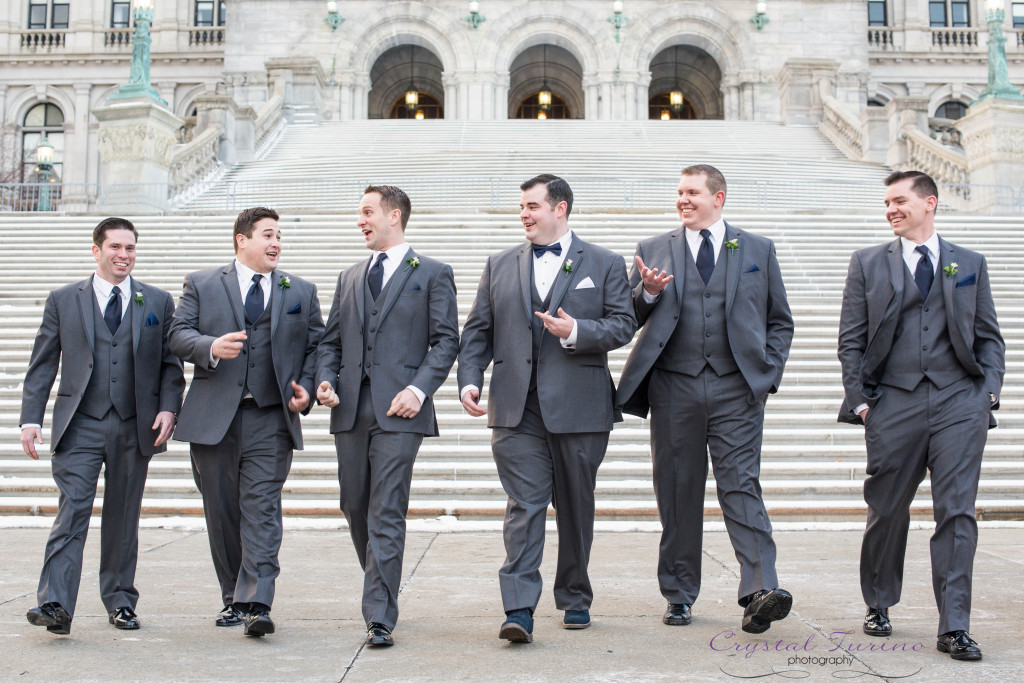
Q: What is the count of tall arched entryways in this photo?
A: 3